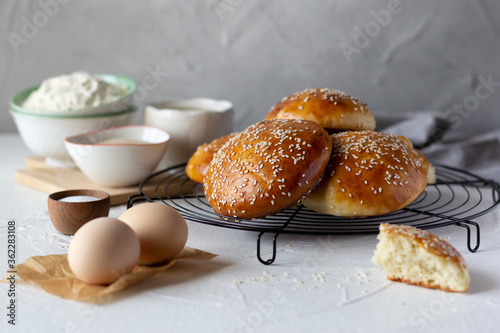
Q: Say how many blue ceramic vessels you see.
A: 0